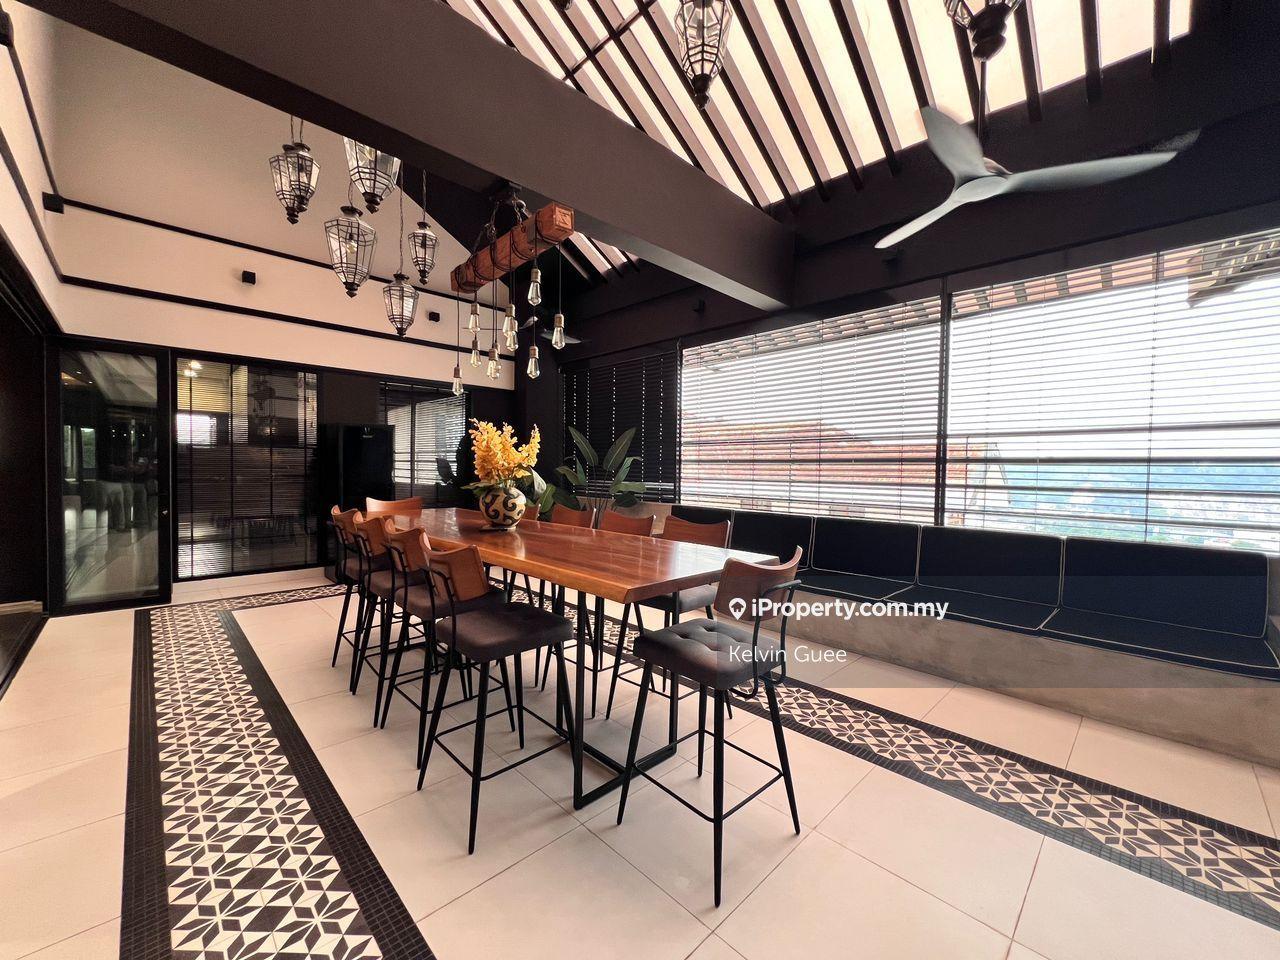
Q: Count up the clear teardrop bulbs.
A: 10